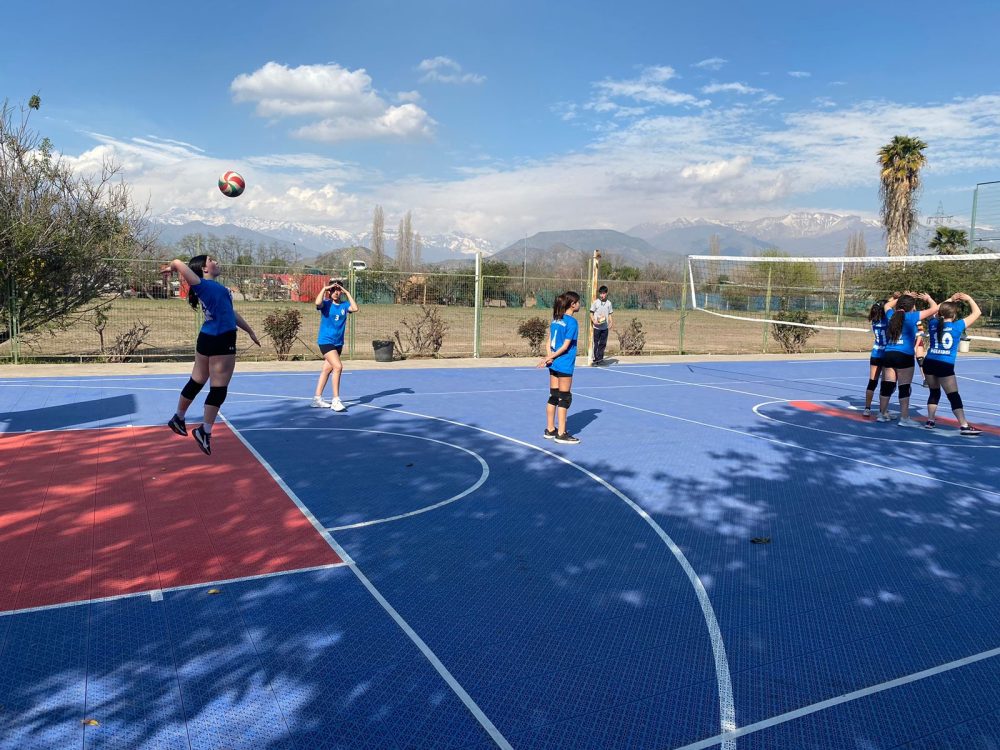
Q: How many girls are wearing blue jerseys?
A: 6